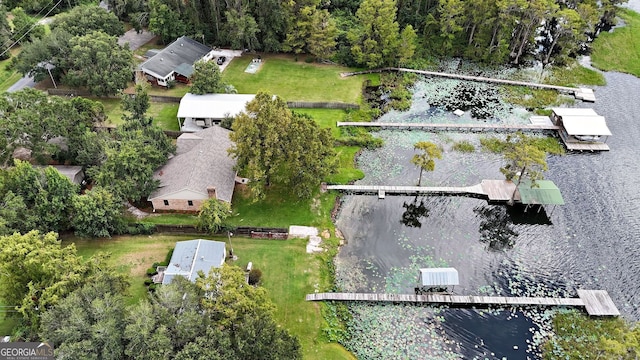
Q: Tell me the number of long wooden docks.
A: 4